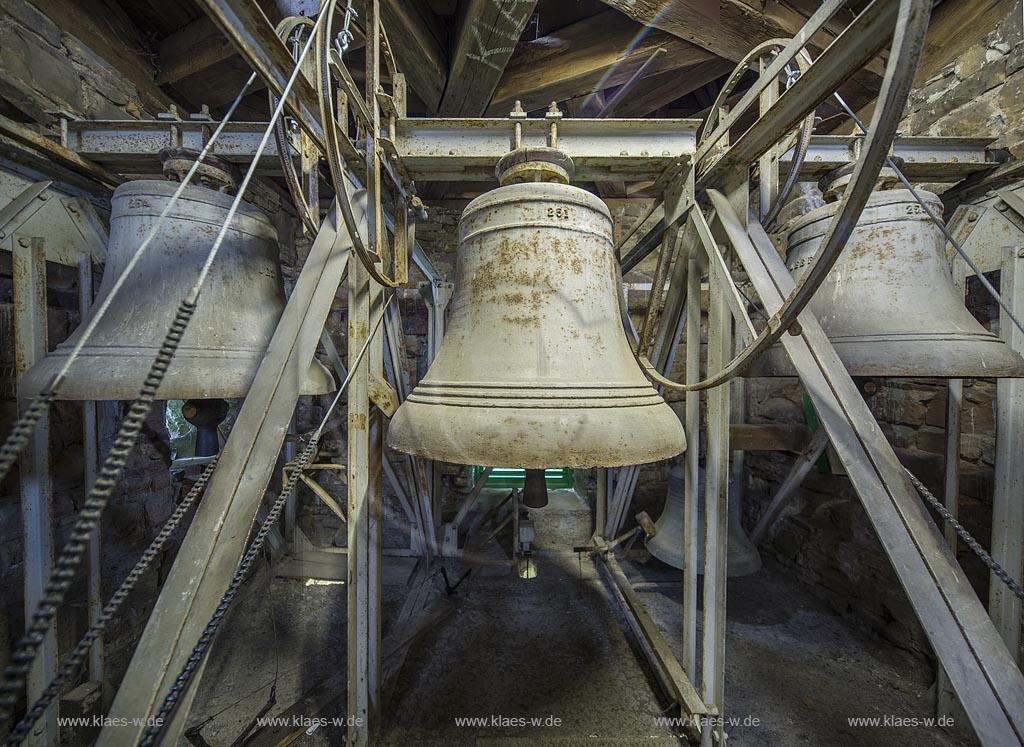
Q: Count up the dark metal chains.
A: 5